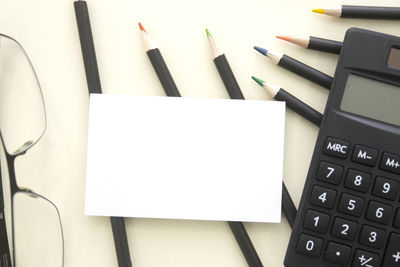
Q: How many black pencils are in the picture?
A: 7